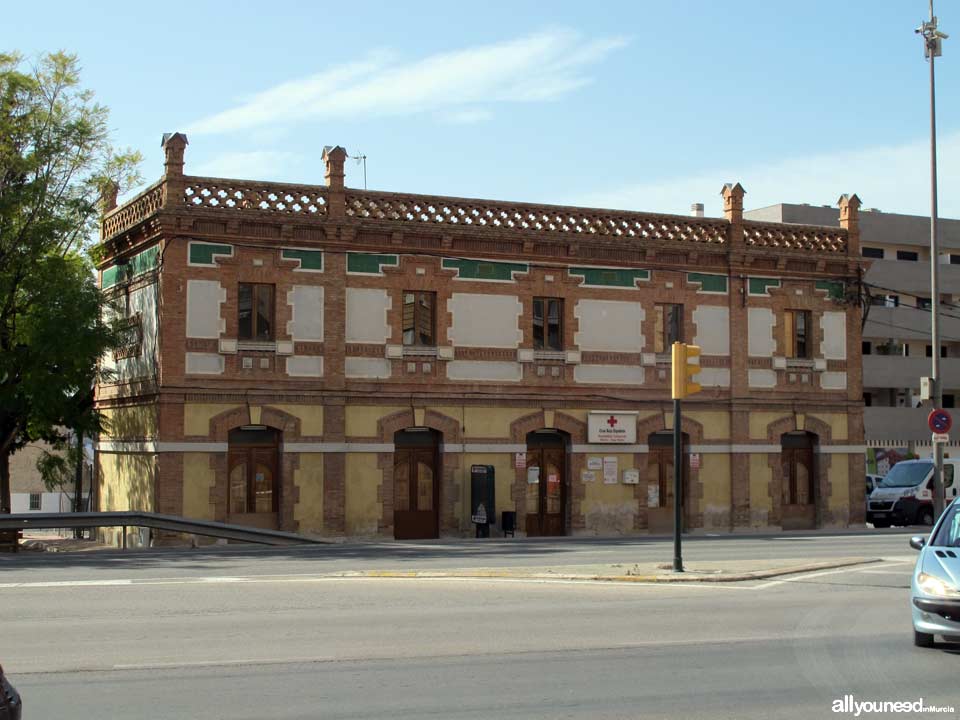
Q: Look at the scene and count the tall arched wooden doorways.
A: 5